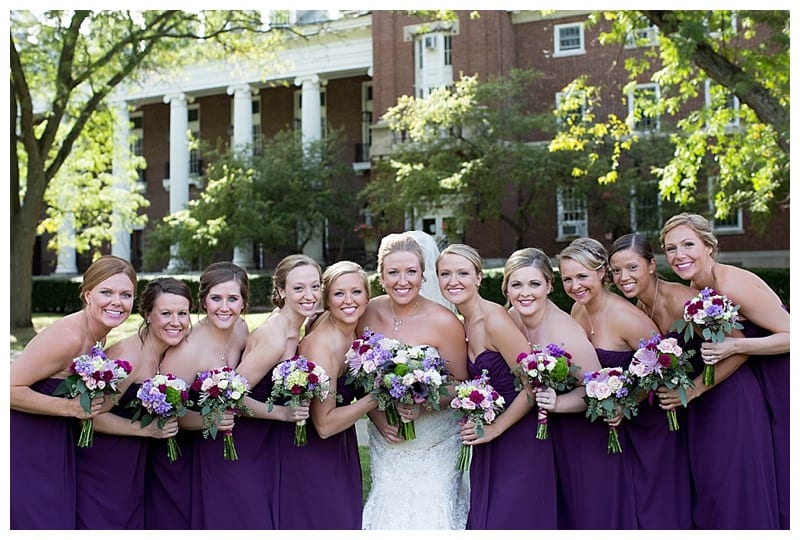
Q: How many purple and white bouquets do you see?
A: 11